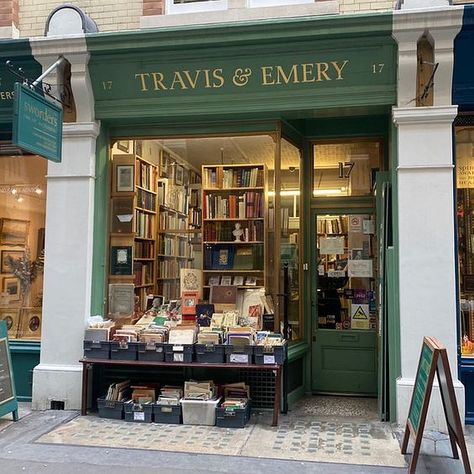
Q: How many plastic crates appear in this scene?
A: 12